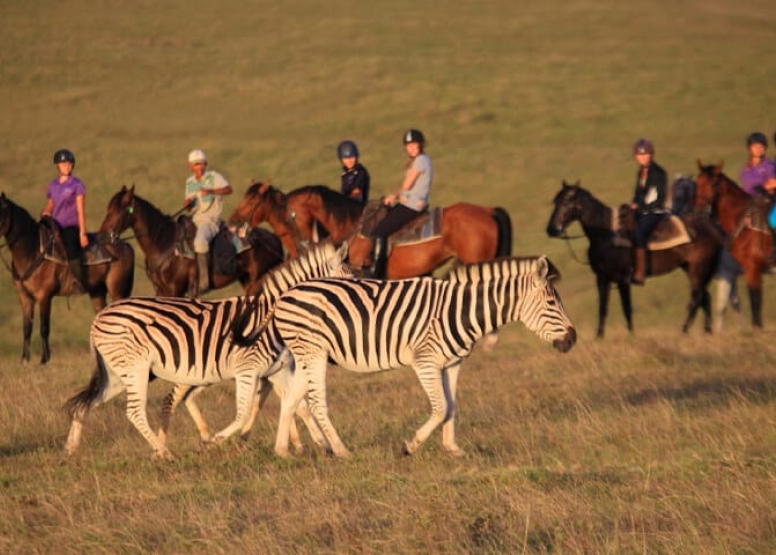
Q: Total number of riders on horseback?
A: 6